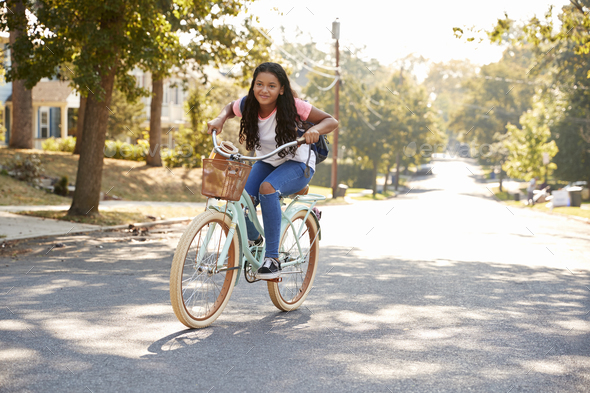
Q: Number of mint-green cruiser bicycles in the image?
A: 1